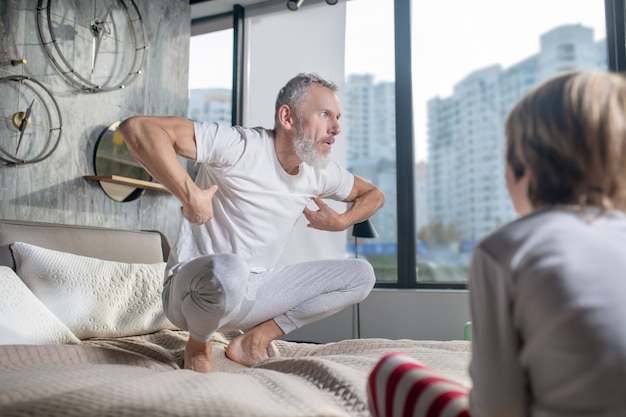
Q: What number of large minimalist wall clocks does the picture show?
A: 2